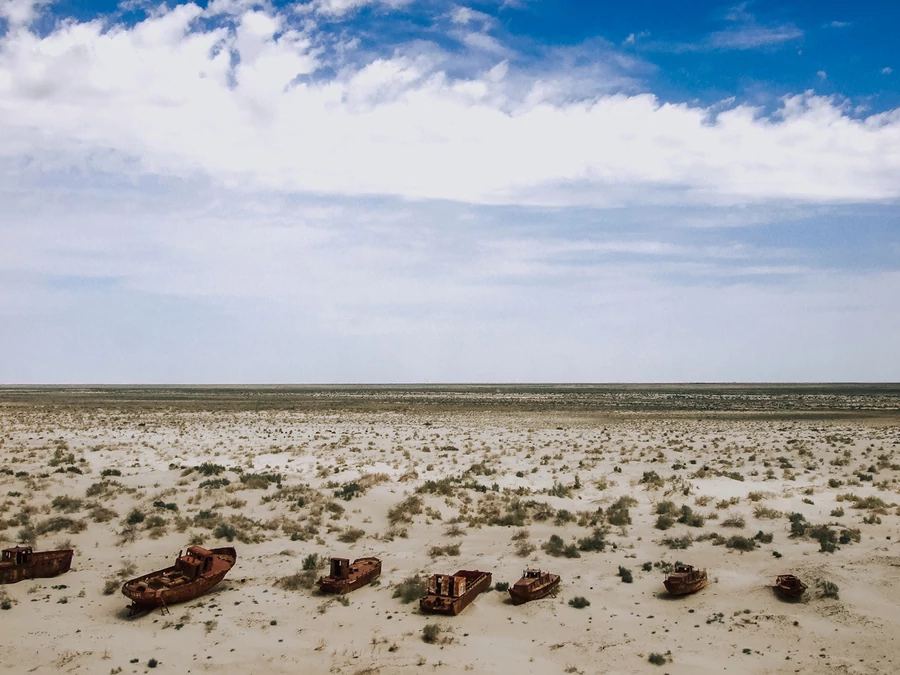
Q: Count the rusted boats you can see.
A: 7